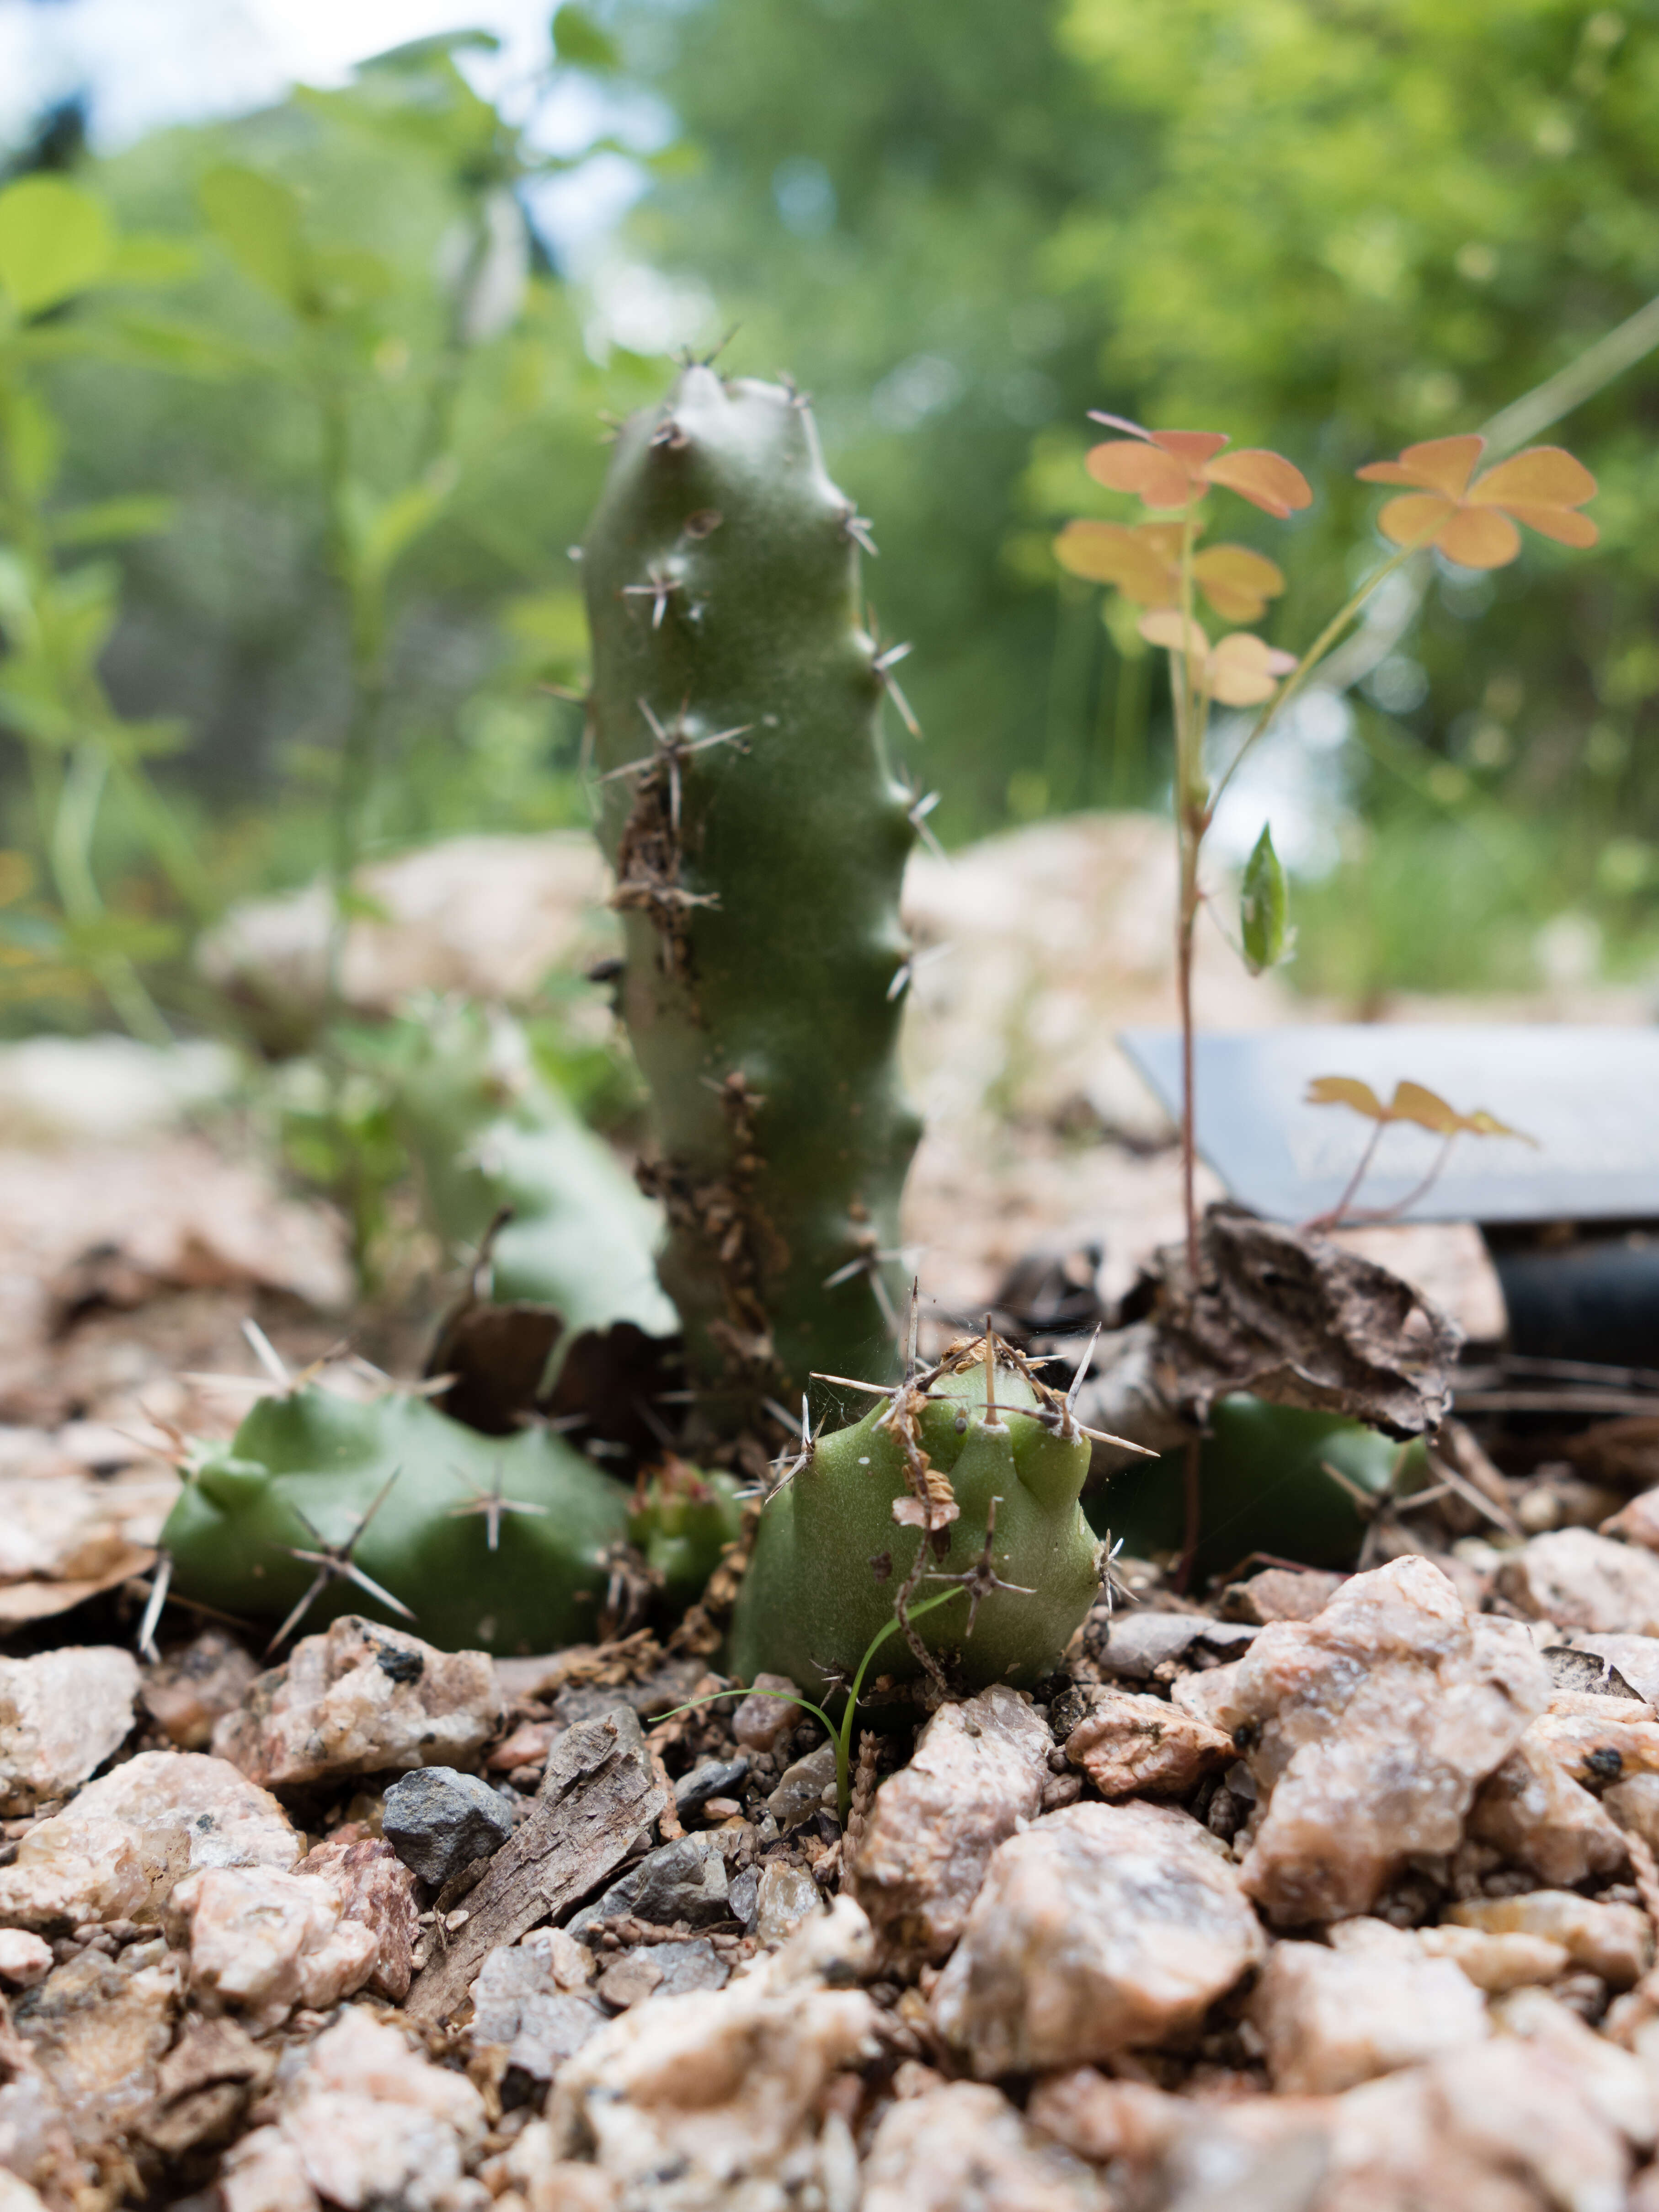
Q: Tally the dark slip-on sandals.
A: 0